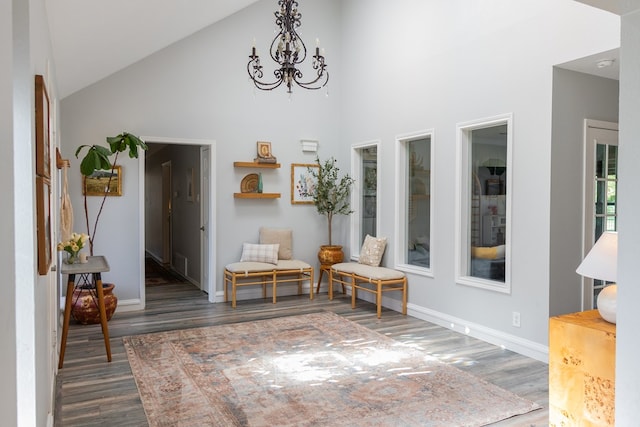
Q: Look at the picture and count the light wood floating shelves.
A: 2